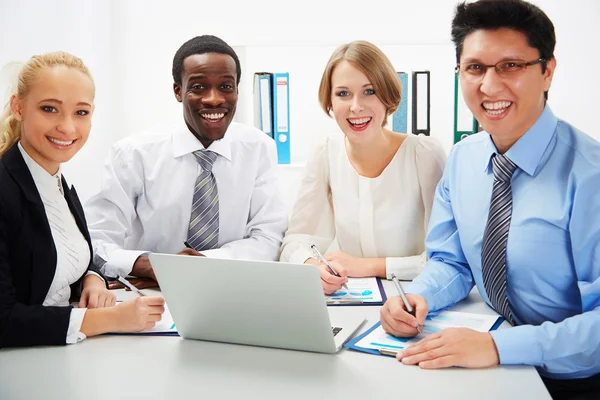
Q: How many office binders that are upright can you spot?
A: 5